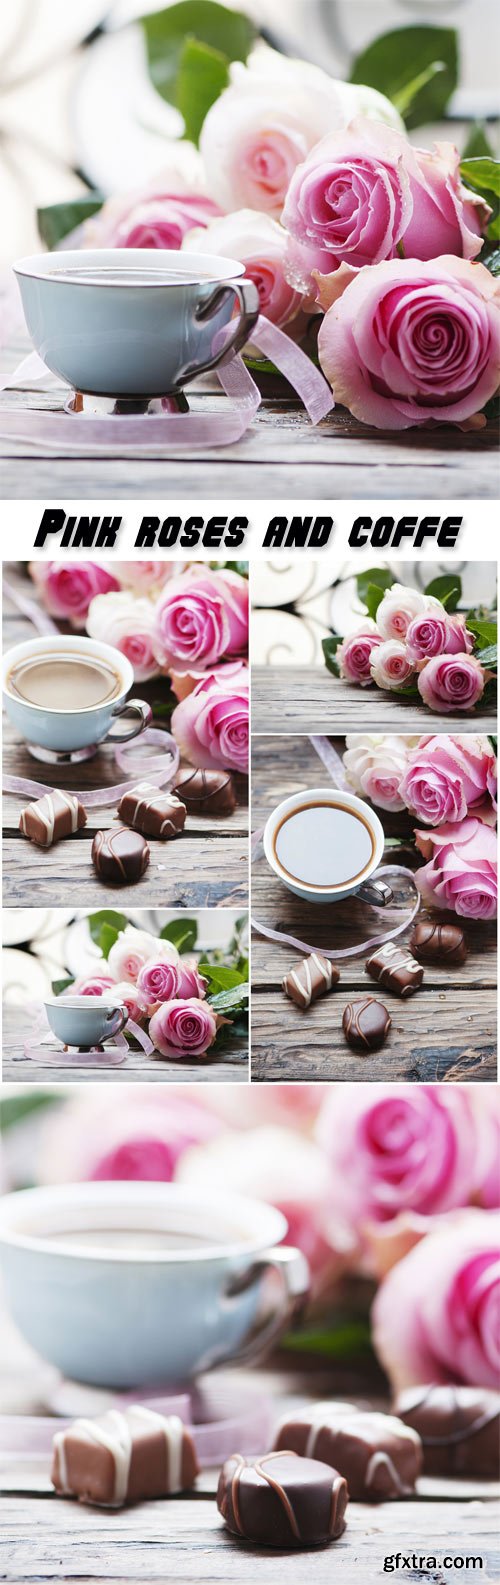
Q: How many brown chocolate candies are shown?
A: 12